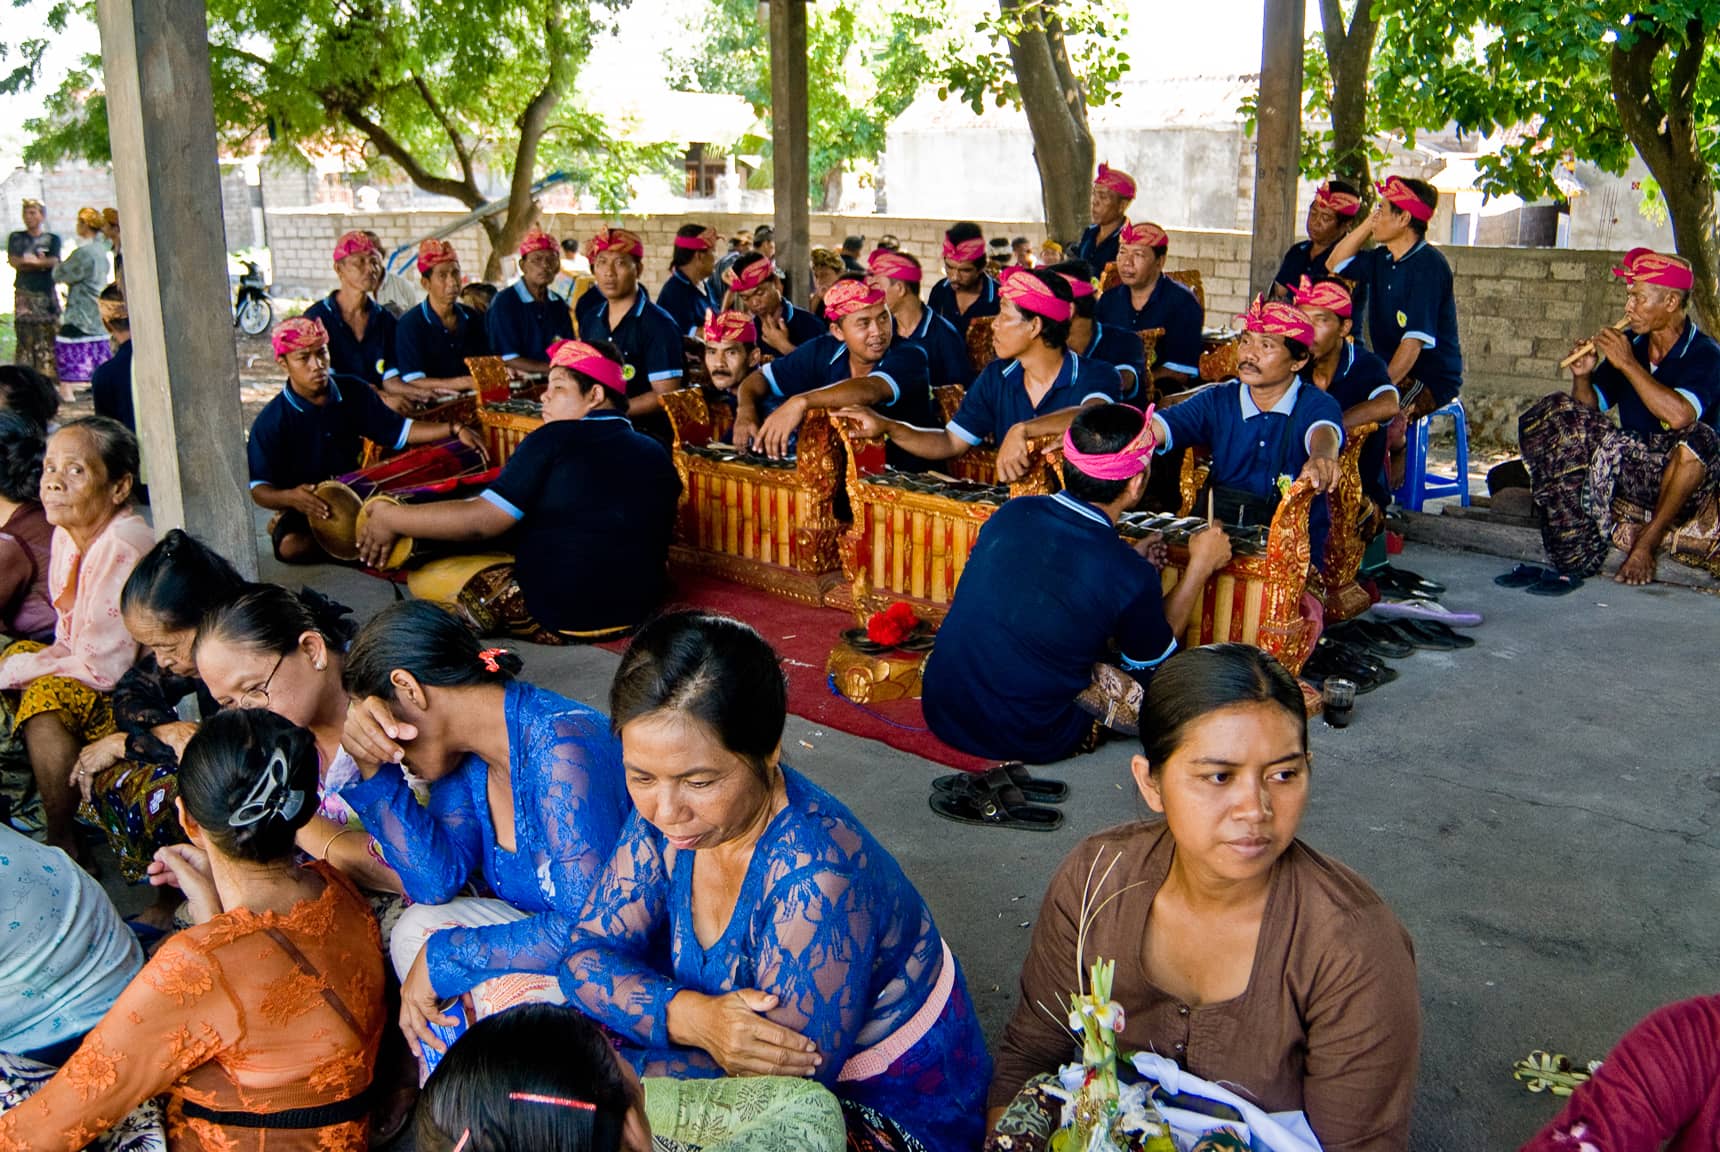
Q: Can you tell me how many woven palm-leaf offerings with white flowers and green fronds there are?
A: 1